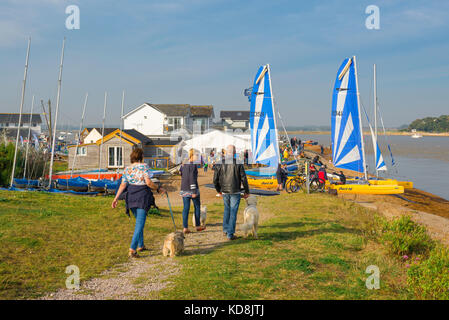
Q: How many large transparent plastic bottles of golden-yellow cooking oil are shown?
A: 0